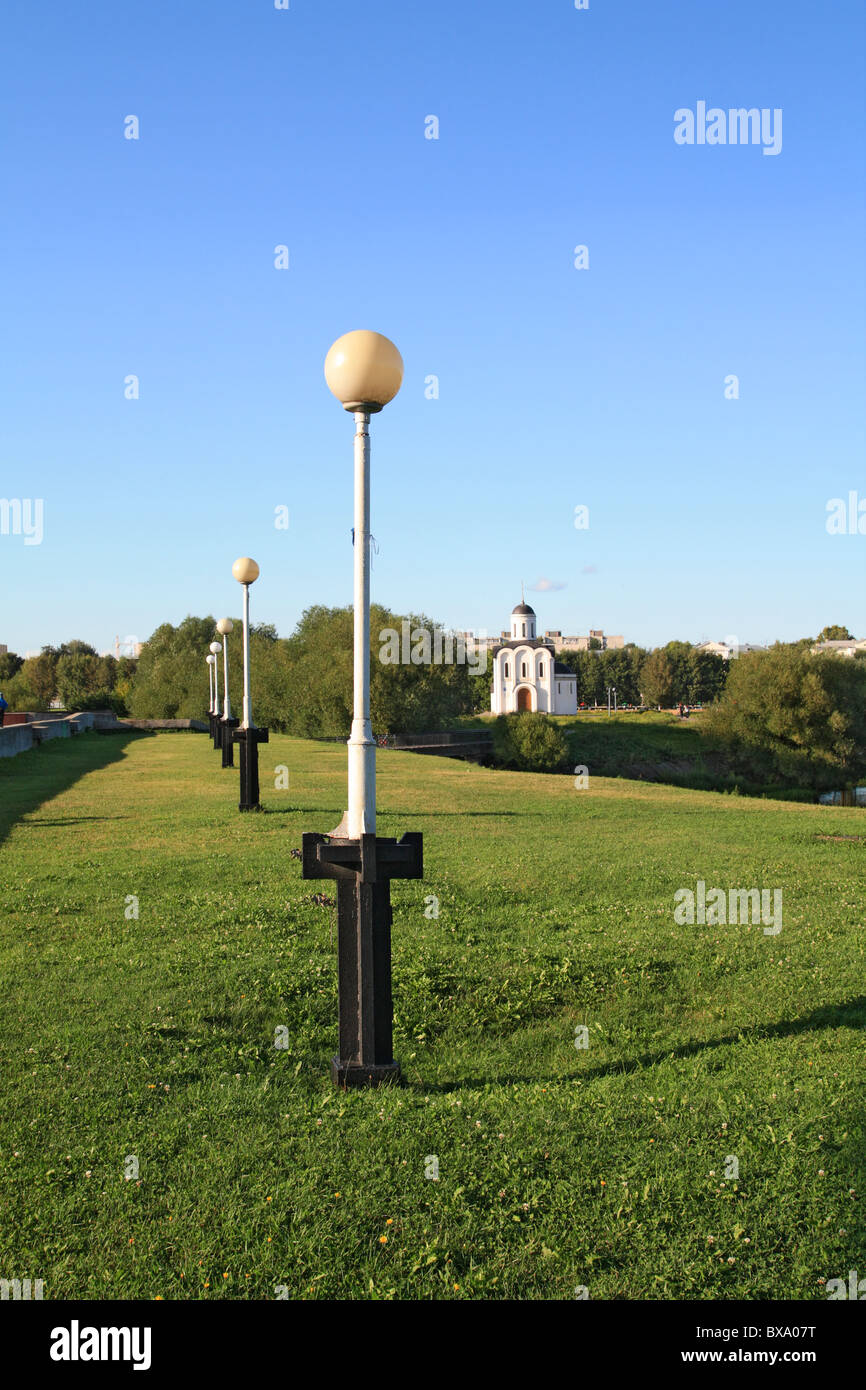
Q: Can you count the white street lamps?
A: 5